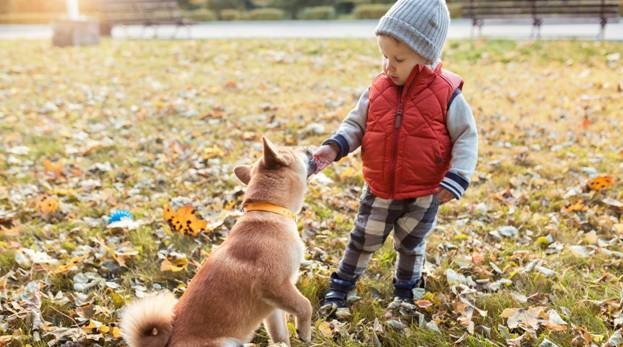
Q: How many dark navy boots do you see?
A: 2